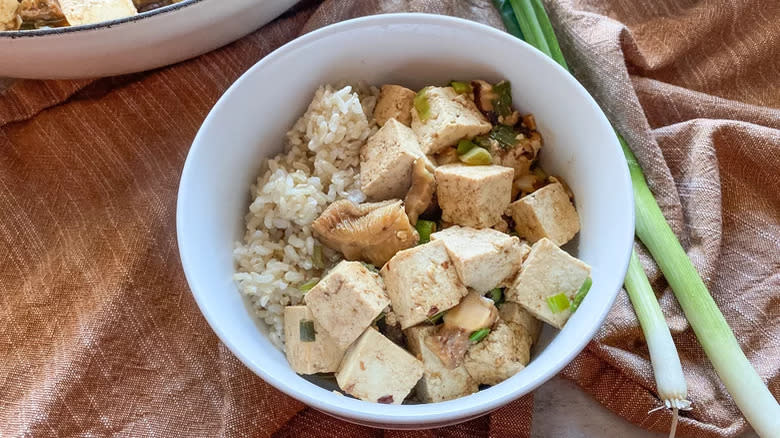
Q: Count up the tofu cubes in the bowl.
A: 13